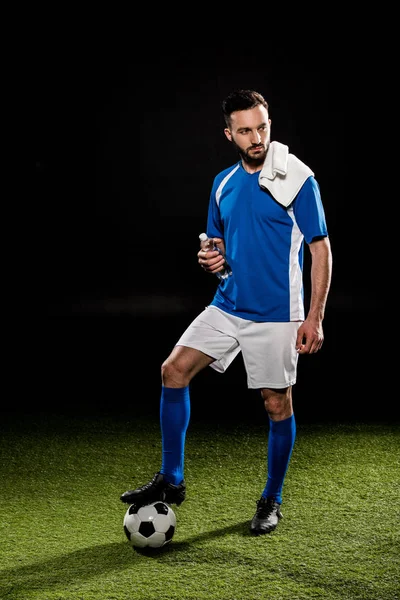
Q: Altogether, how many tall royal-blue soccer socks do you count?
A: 2